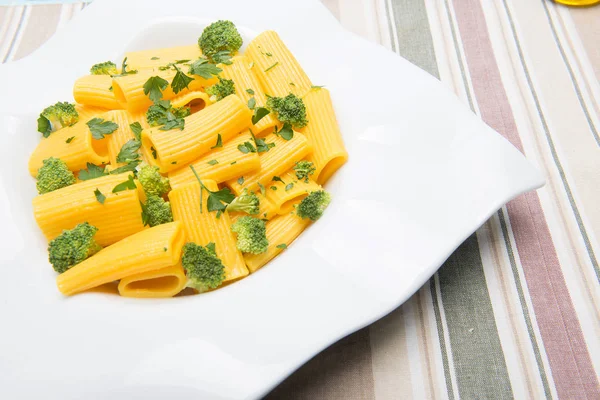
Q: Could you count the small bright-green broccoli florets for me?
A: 15